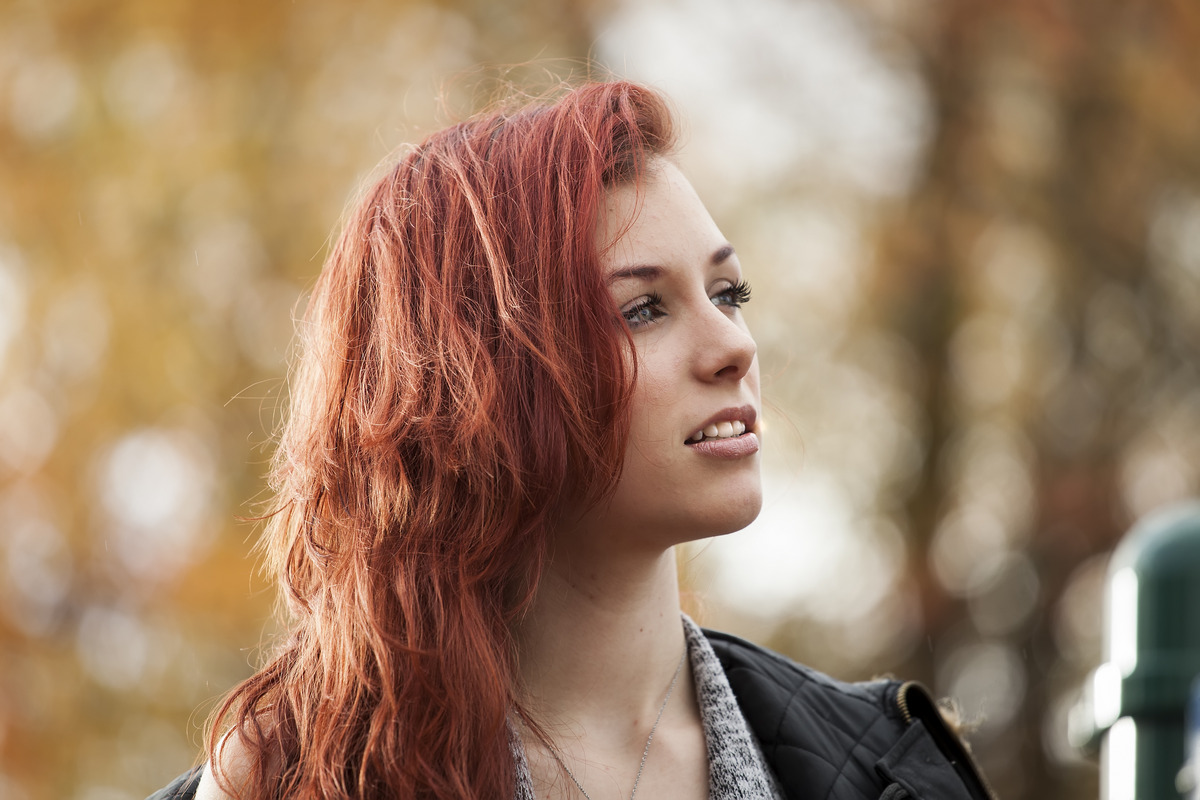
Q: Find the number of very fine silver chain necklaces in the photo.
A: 1